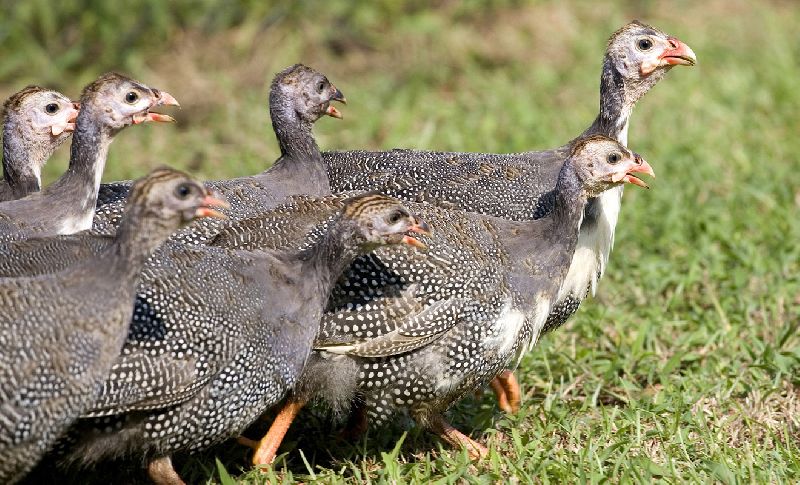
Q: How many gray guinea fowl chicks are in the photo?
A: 7